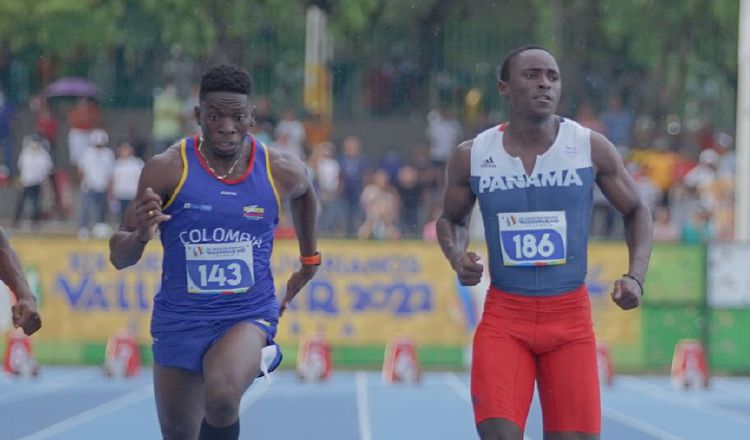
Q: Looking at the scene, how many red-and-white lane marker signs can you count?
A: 6